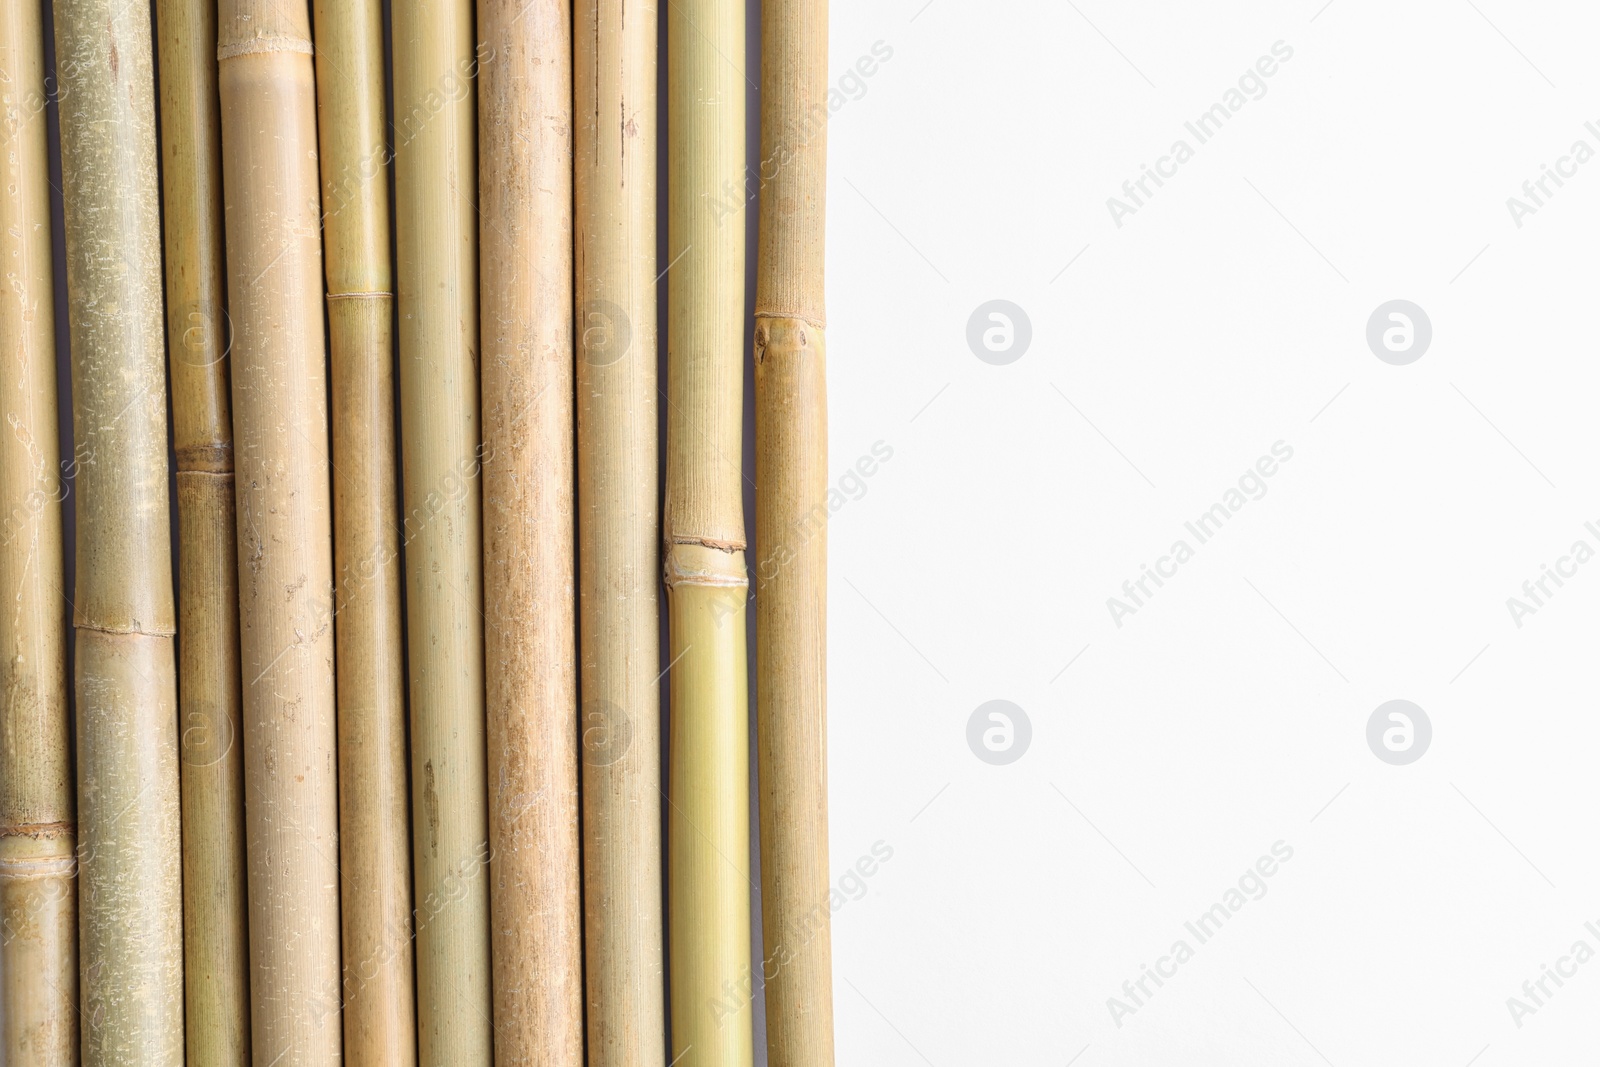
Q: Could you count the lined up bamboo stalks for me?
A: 10